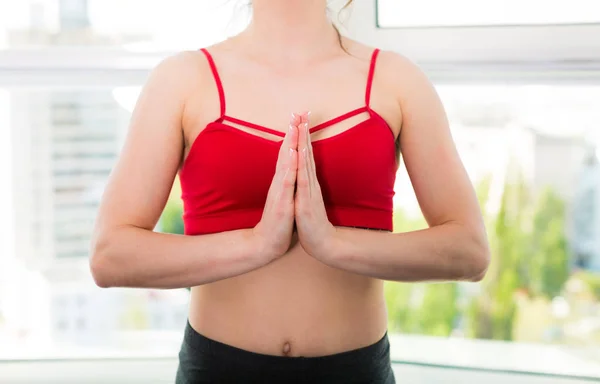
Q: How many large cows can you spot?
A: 0